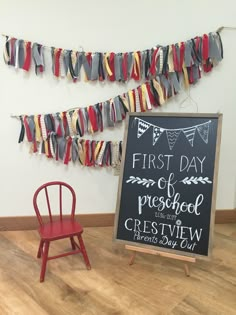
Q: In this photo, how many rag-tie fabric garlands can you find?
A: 3